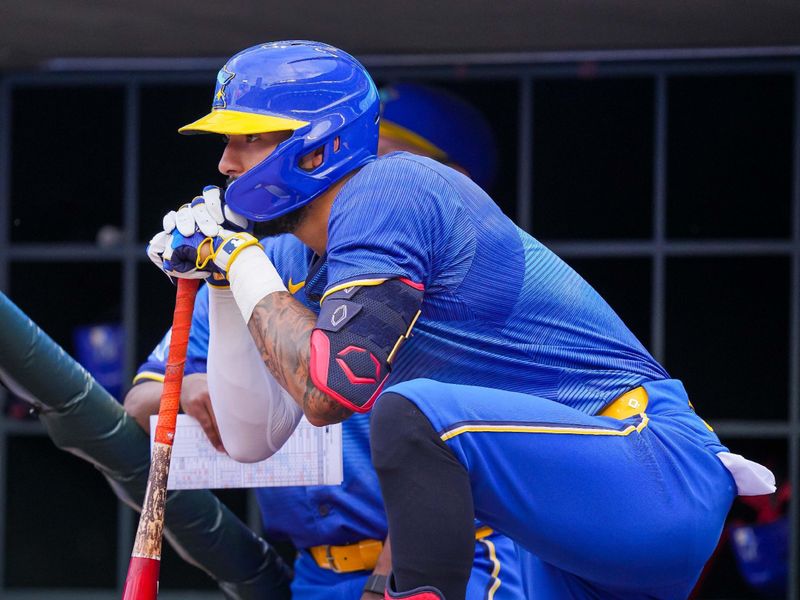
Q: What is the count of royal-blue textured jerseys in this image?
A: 2